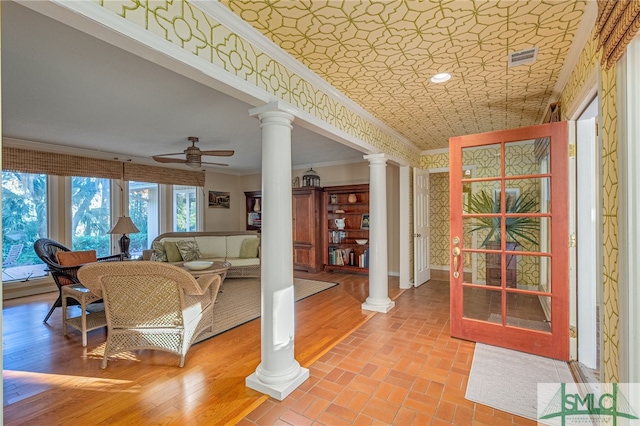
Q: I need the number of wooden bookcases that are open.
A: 2